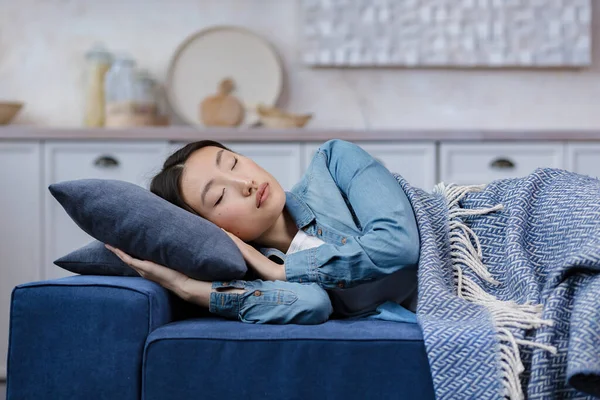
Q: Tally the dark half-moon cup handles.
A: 2